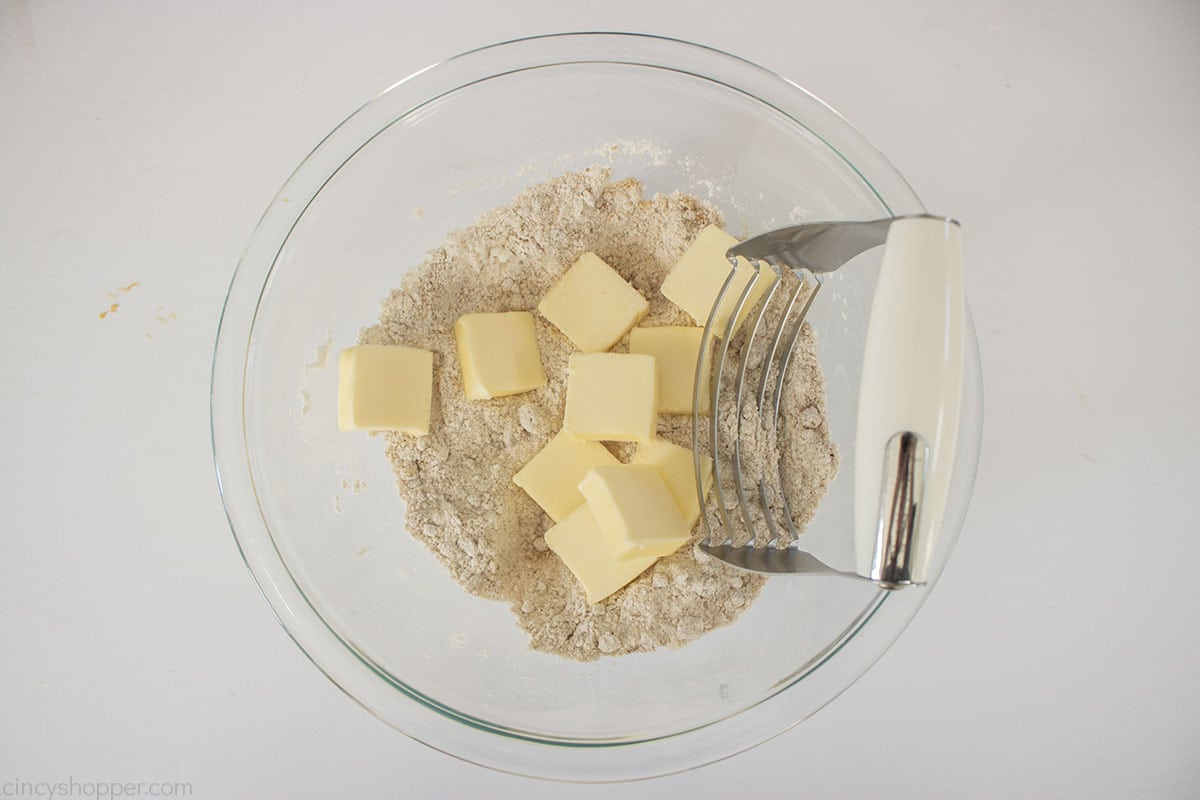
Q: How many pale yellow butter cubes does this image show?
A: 10